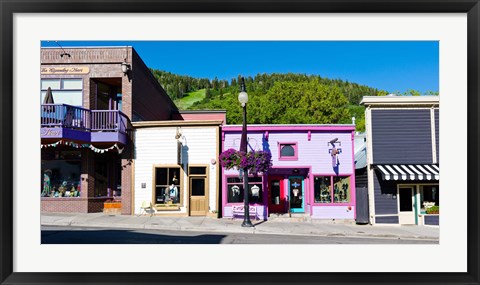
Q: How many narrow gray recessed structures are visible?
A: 1